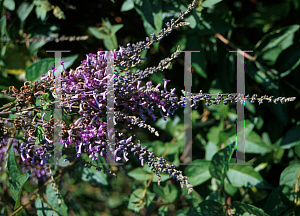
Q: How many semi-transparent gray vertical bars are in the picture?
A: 4